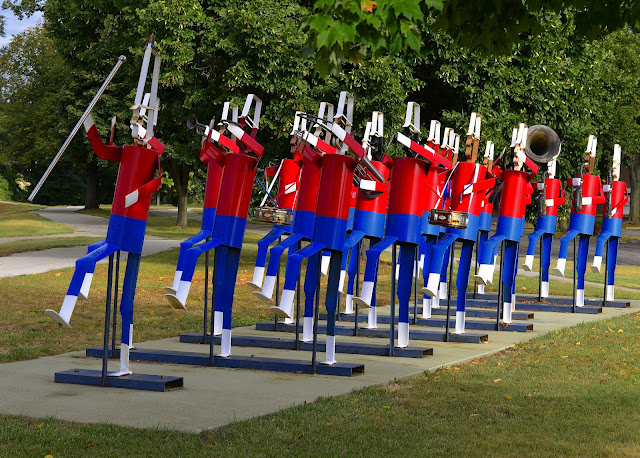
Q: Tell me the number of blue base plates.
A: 8